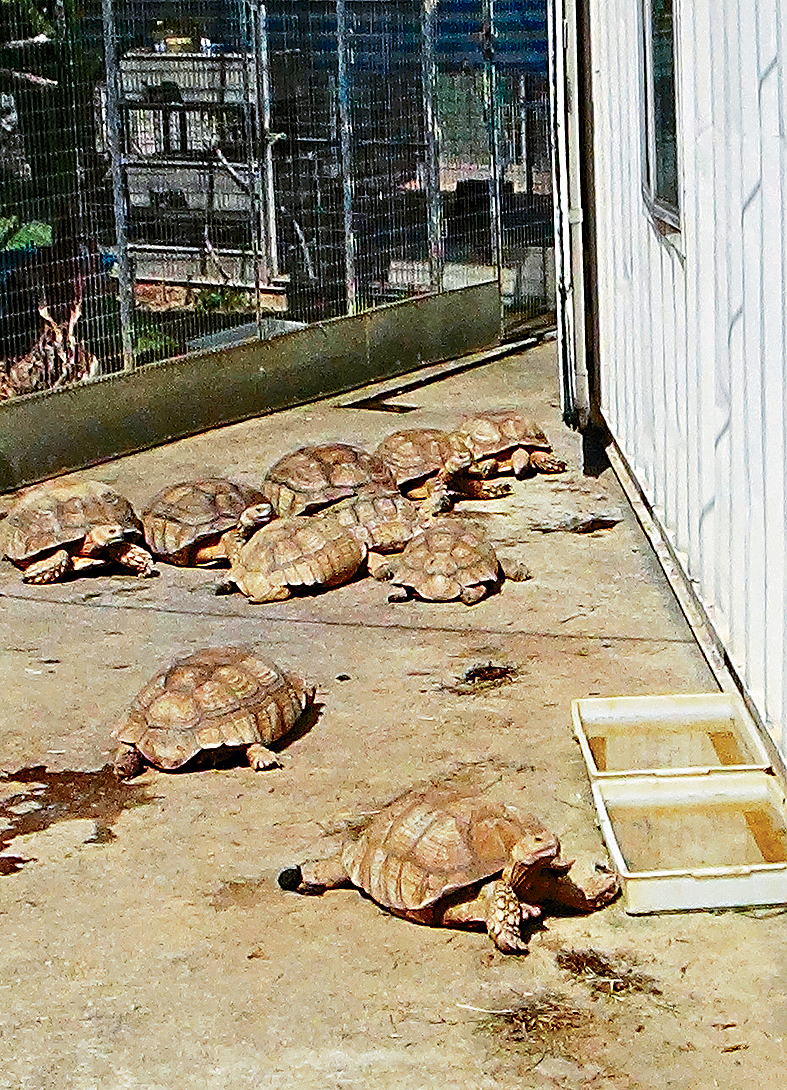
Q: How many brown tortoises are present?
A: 10